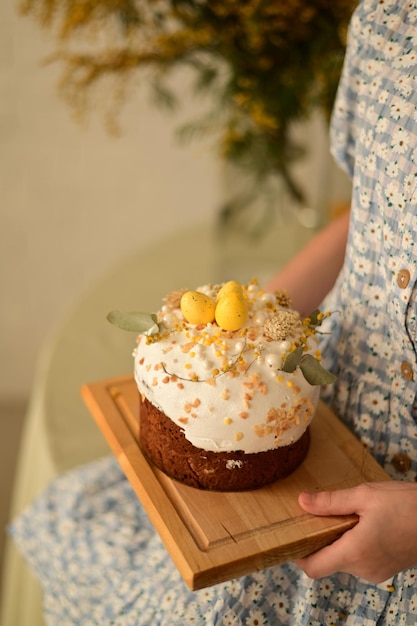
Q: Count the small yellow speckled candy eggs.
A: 3